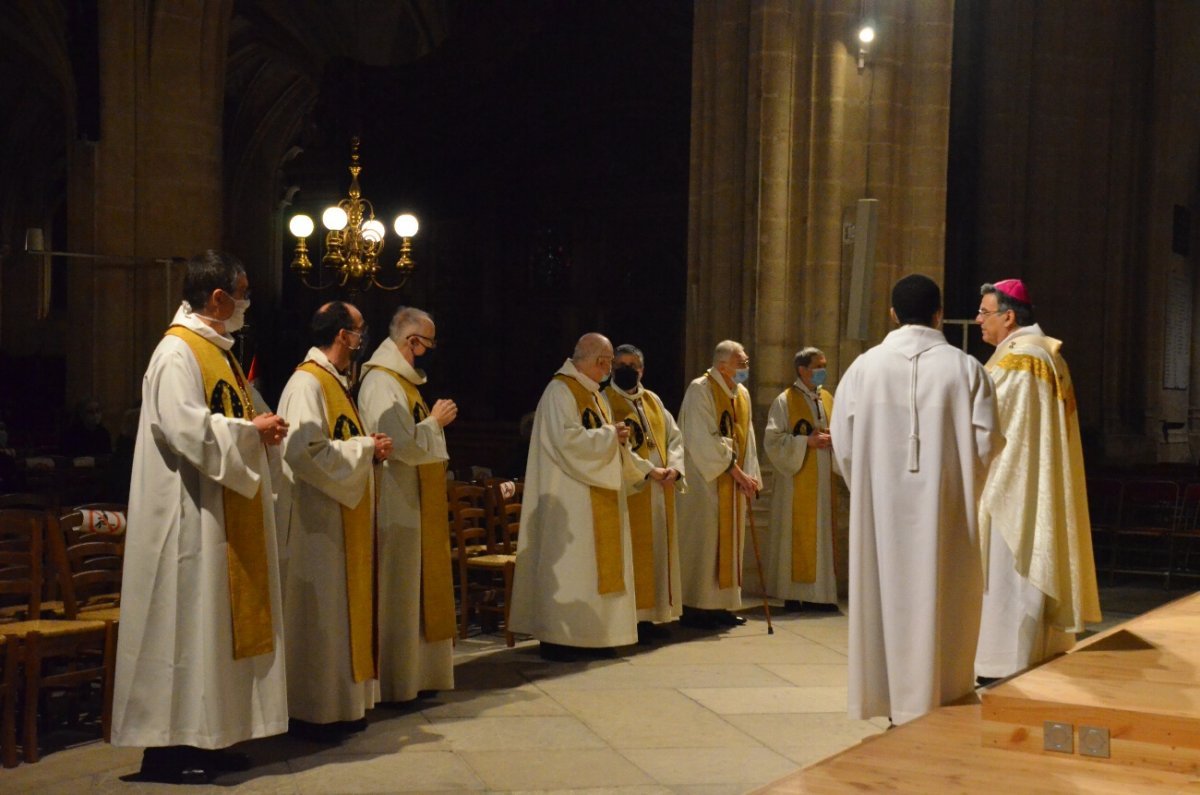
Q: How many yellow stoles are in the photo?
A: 7